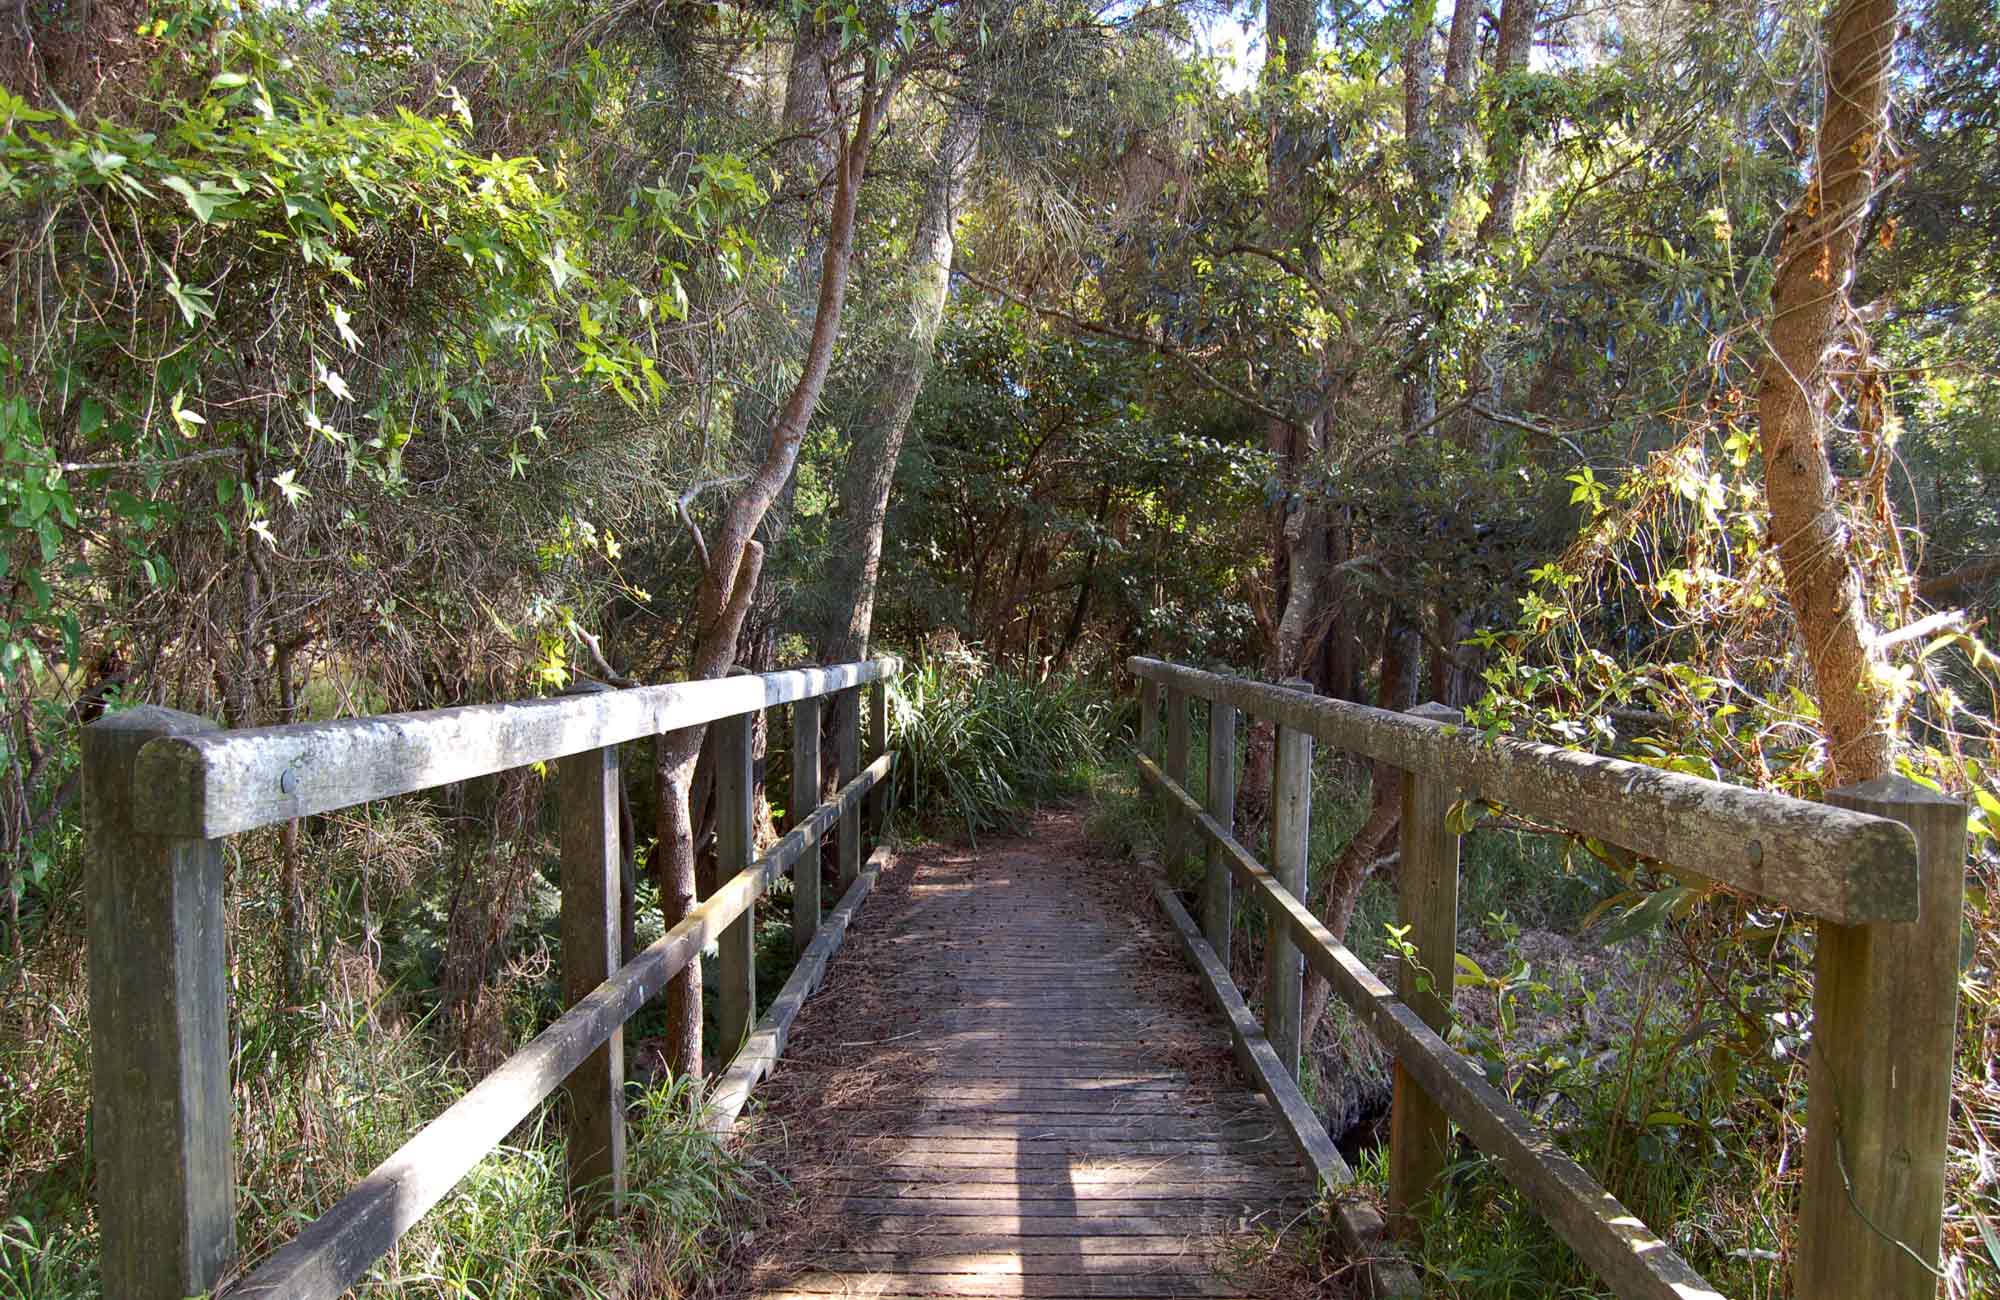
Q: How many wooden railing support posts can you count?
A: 12